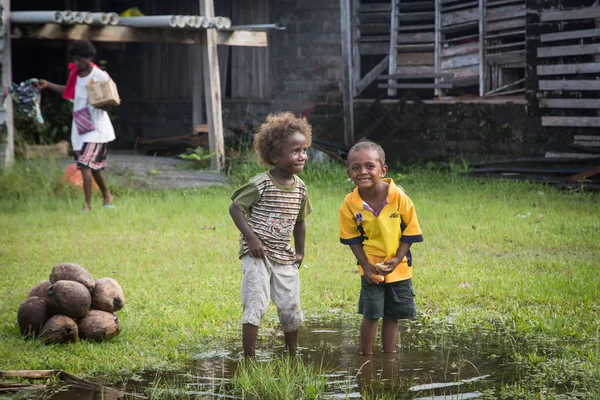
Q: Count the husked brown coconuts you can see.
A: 7